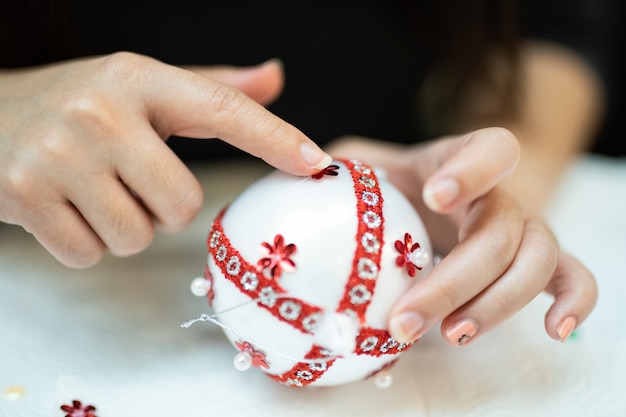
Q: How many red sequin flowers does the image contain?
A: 7